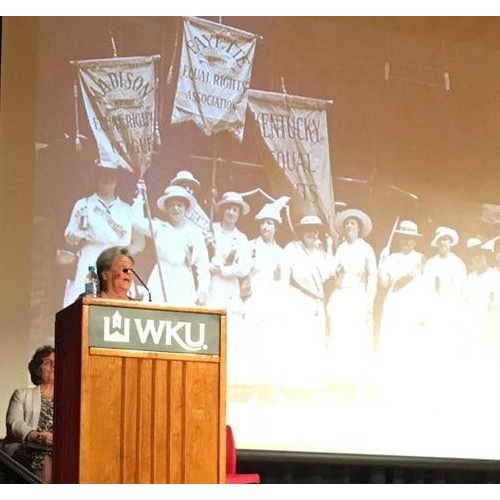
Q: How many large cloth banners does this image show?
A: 3